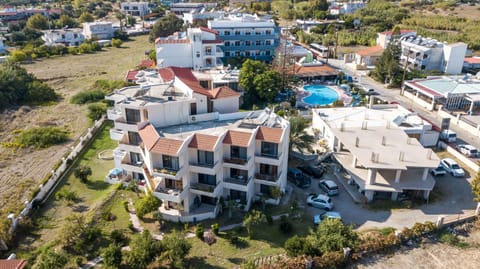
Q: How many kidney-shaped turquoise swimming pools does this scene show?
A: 1